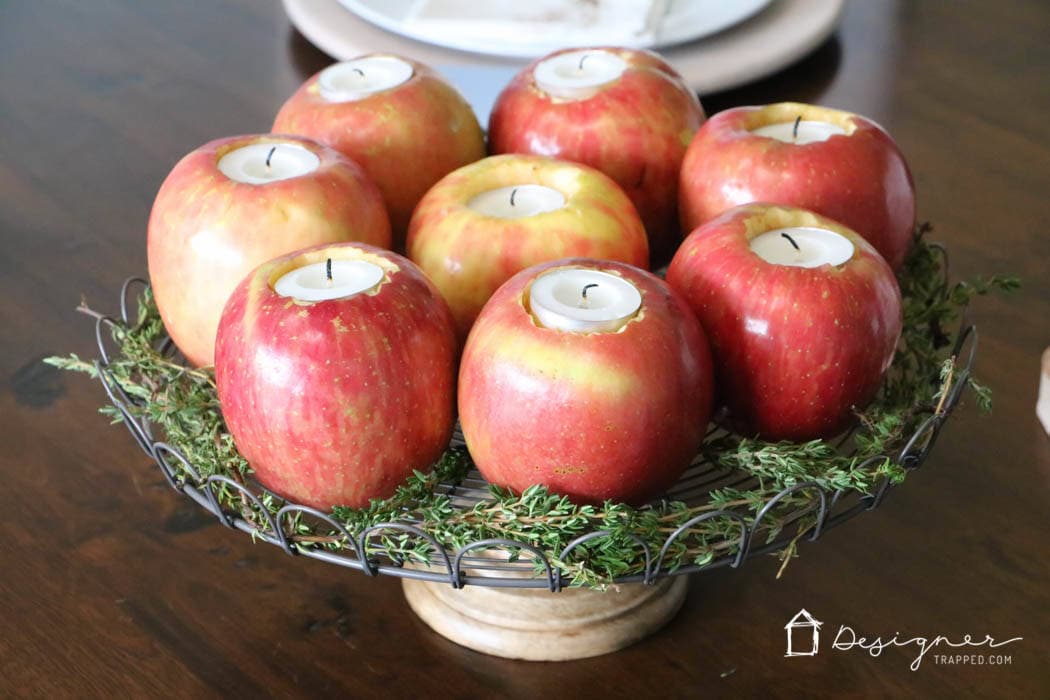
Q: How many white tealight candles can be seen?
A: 8